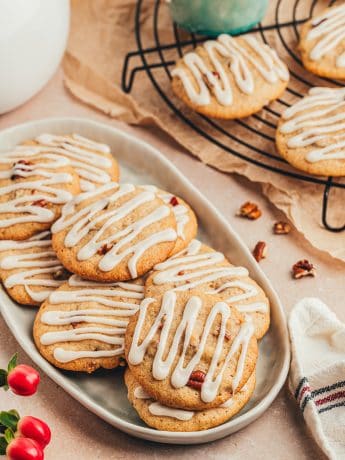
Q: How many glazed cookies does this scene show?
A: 12